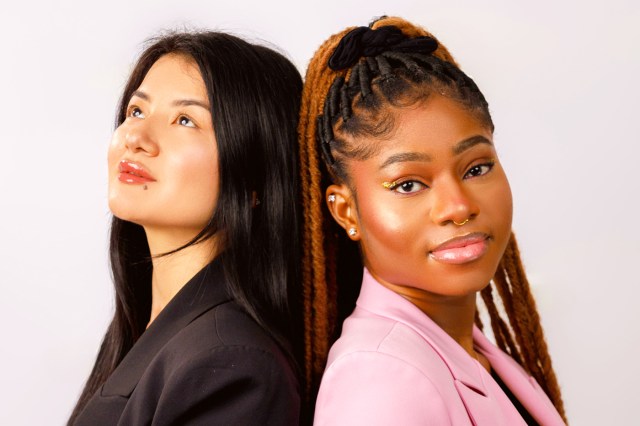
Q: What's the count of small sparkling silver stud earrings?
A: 2